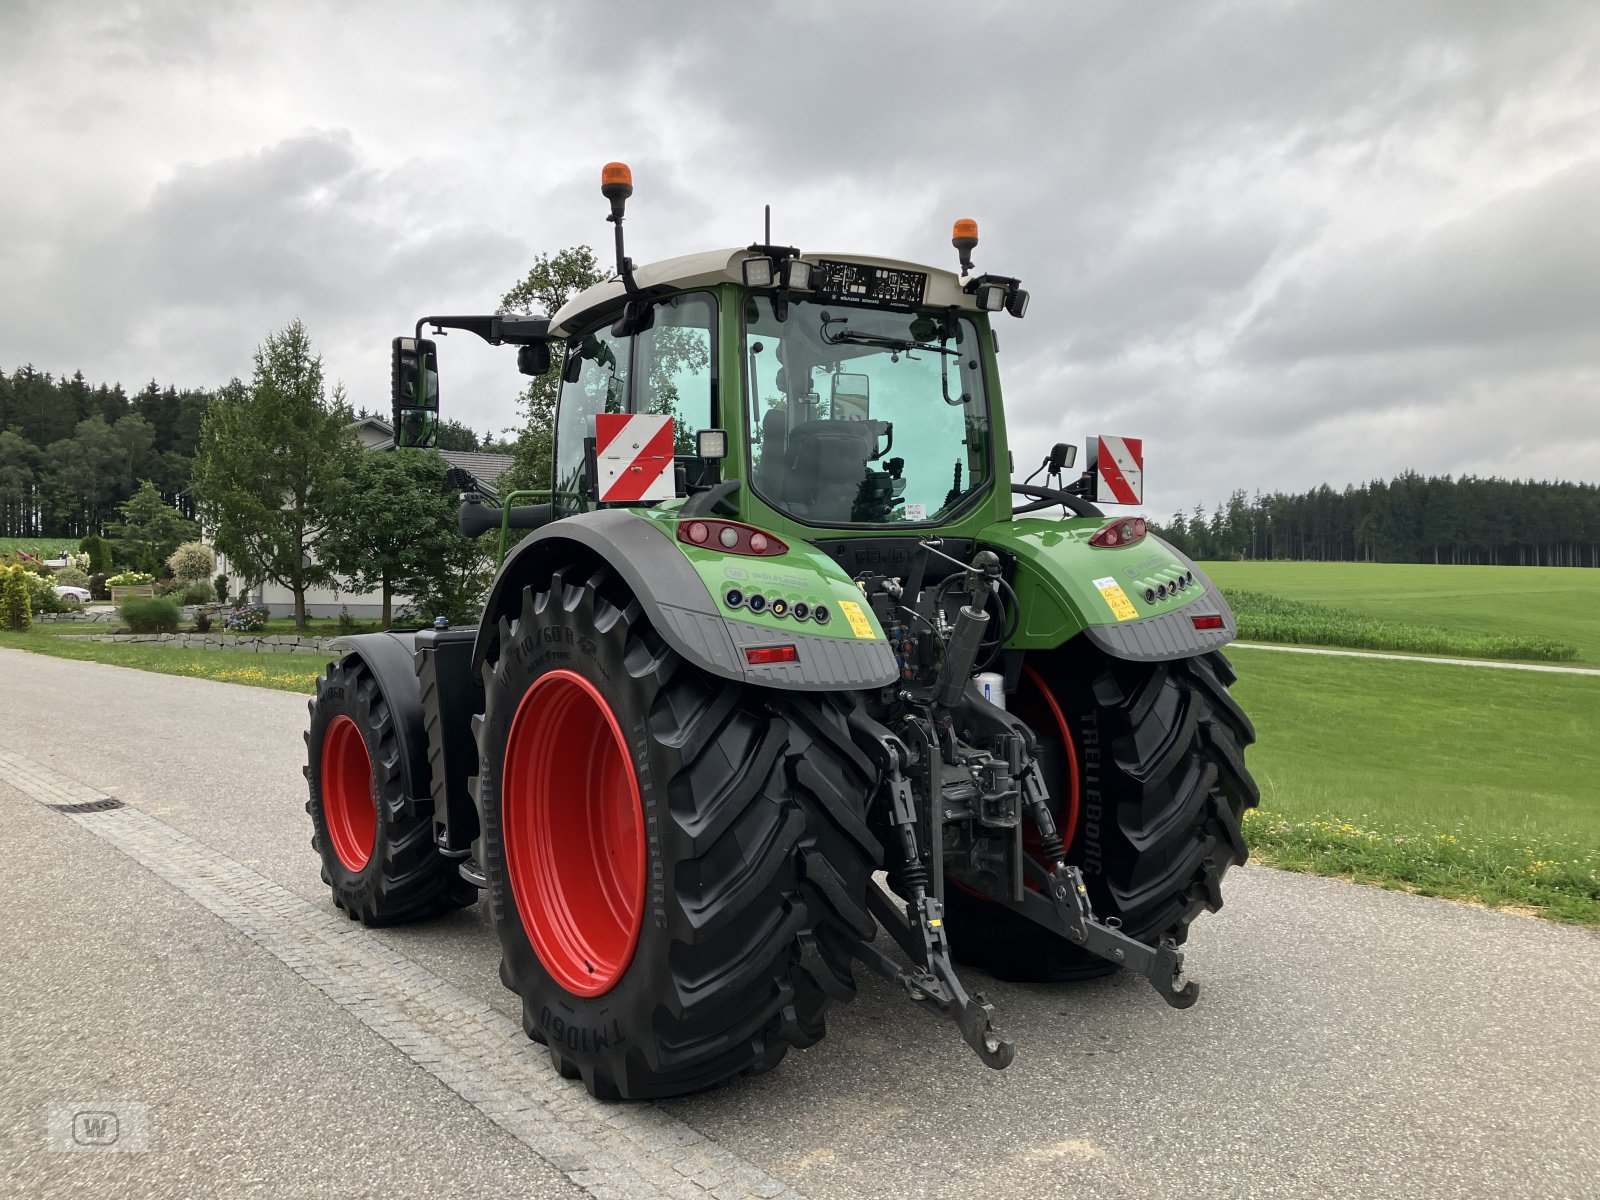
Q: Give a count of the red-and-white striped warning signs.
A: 2